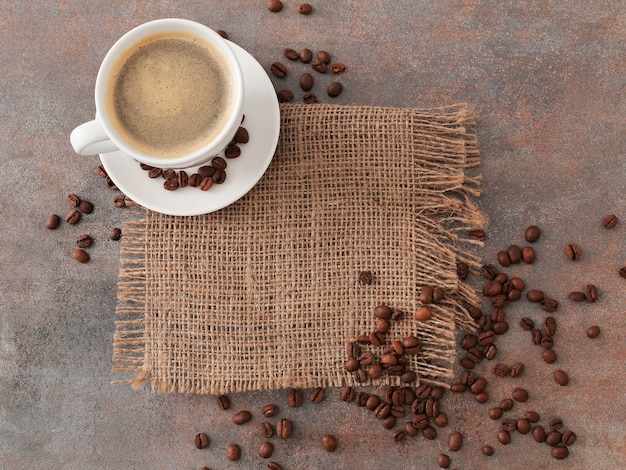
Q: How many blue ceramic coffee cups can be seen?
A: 0